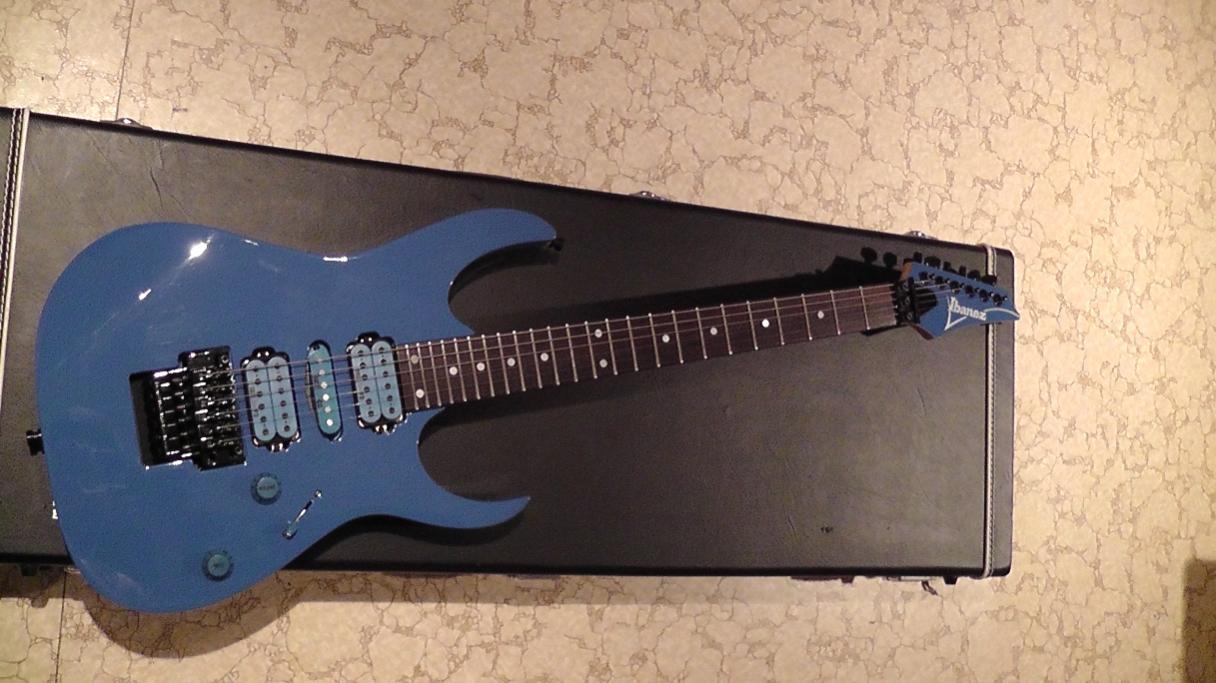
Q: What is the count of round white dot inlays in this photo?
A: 12